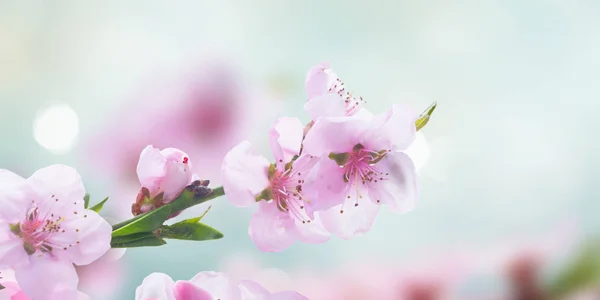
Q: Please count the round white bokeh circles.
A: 2